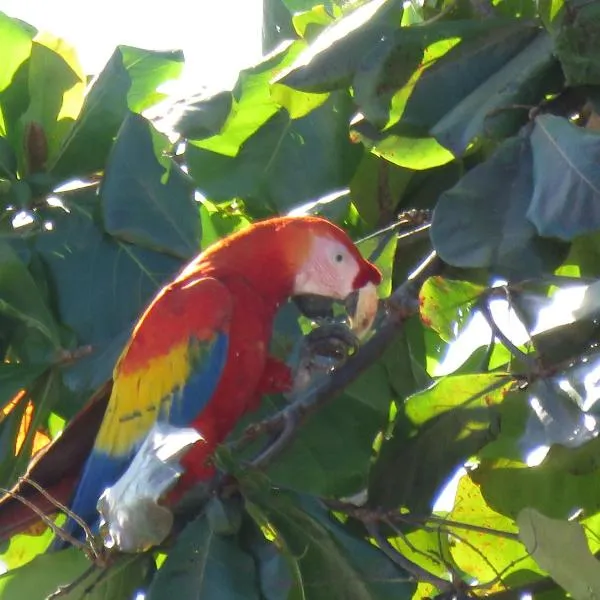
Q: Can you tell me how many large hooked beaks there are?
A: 1